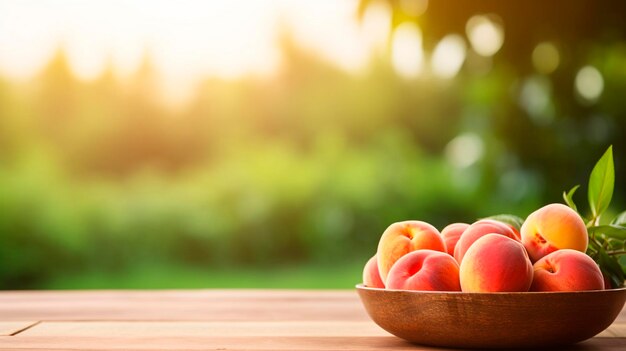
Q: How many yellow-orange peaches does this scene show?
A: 2